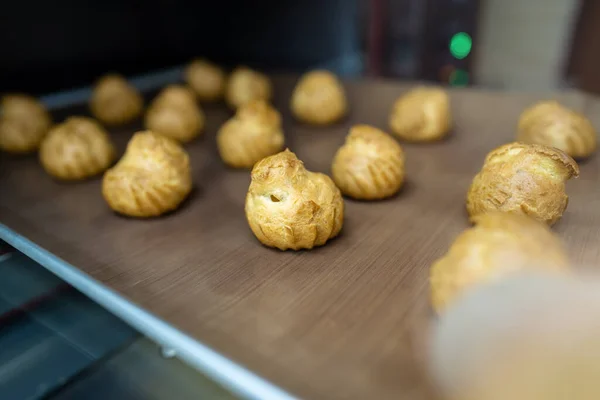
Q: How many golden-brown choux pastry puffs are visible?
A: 15